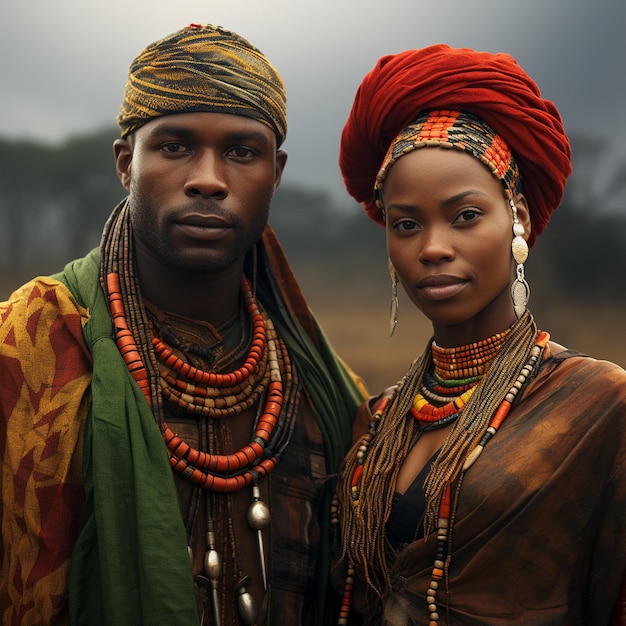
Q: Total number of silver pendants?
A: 3